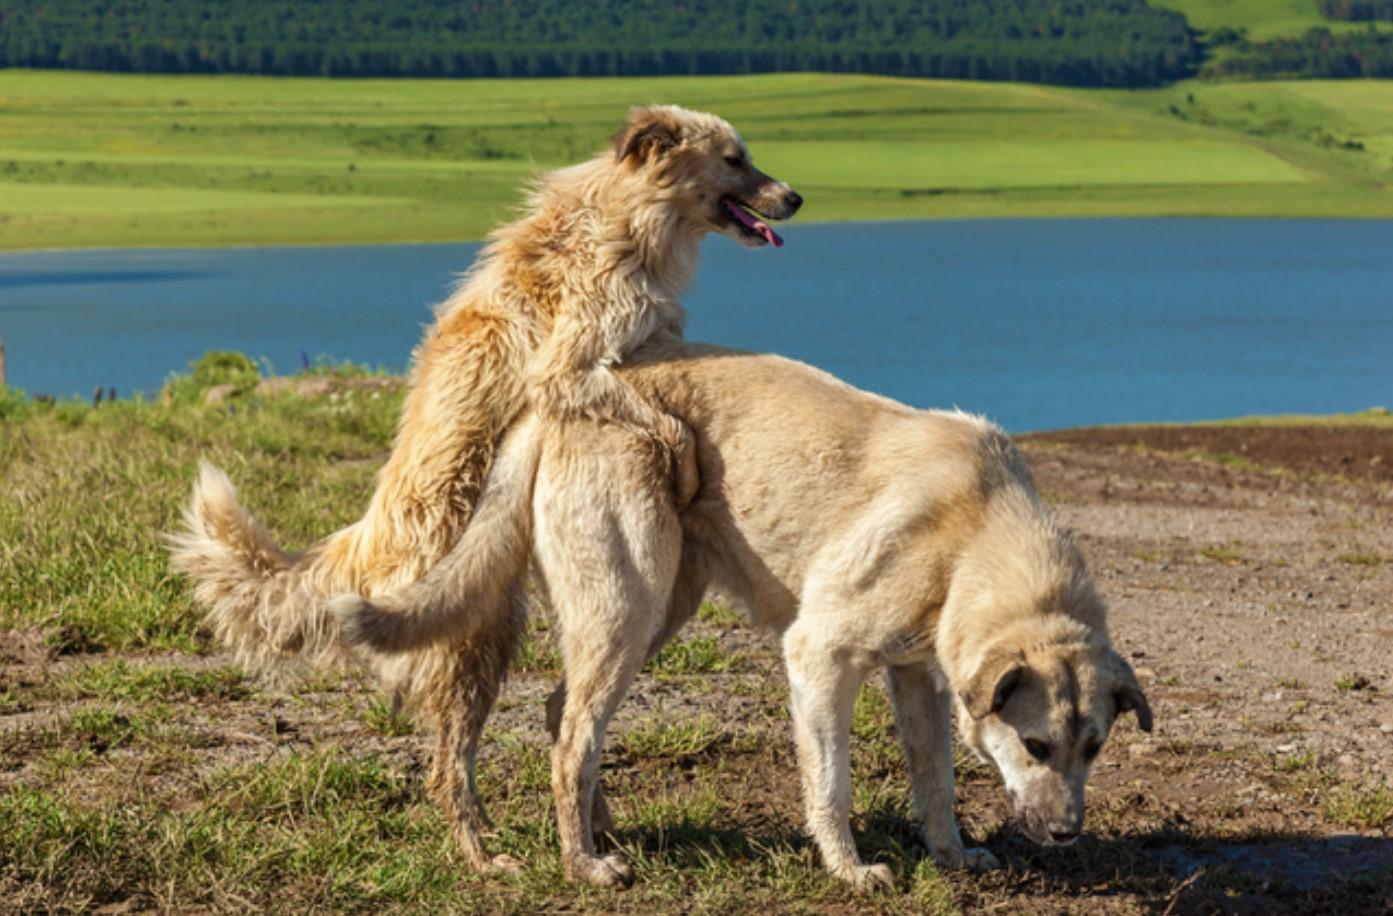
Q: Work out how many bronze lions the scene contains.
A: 0